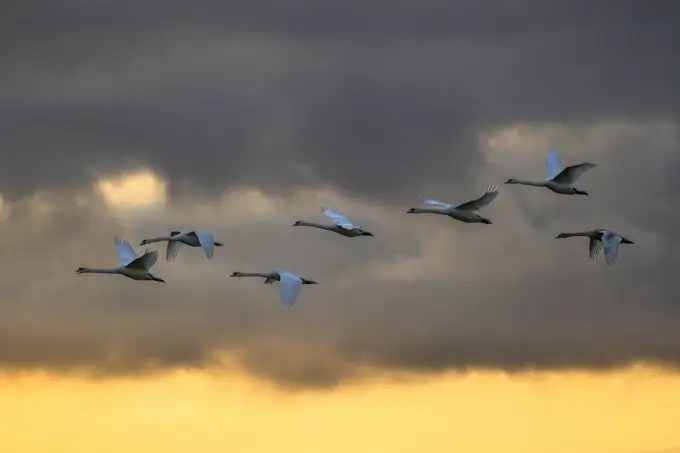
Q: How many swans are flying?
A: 7